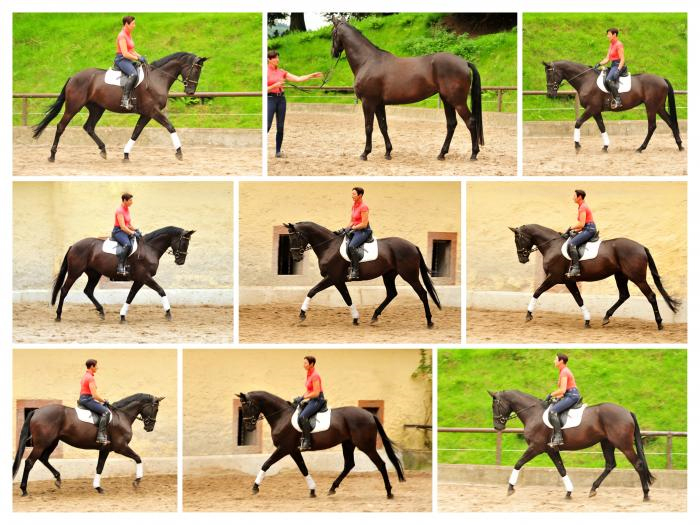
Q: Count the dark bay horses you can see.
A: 9